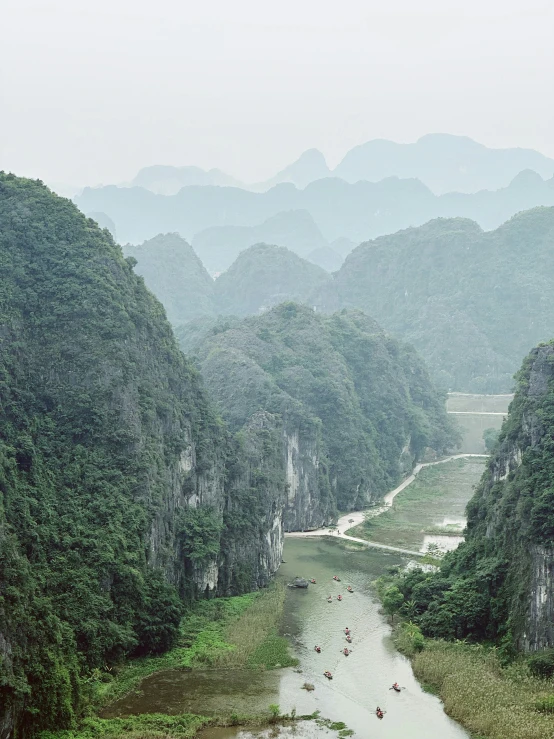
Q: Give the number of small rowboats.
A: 12